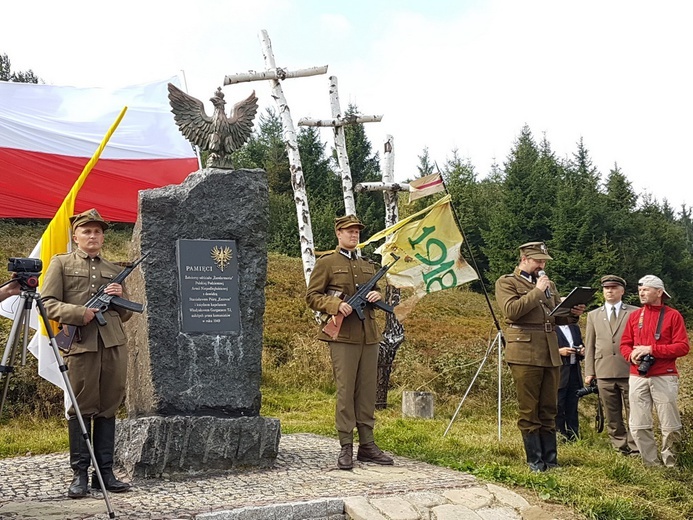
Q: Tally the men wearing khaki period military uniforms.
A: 3